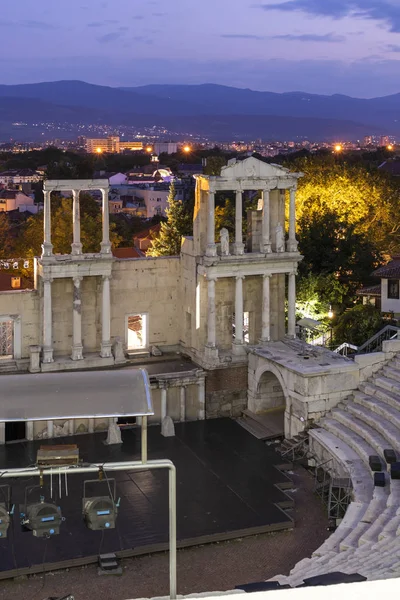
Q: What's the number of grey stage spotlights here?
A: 3